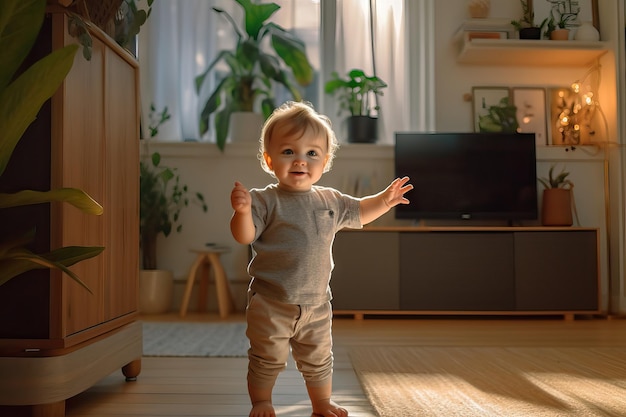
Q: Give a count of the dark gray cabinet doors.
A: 3